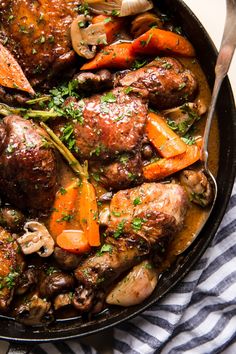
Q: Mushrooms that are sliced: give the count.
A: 2